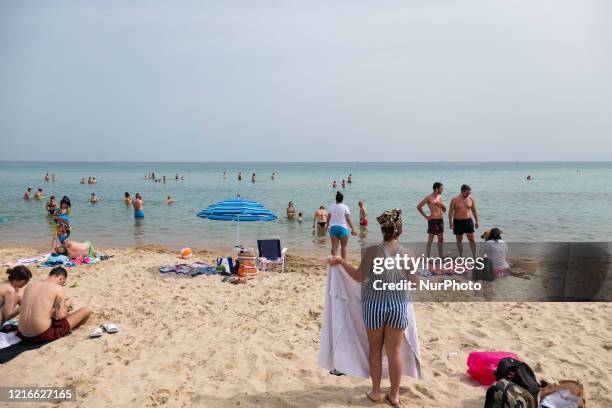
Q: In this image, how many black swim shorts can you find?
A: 2